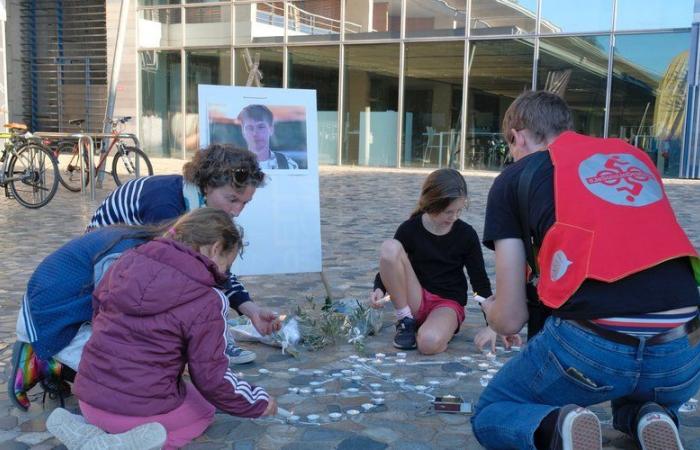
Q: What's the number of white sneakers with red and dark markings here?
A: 2